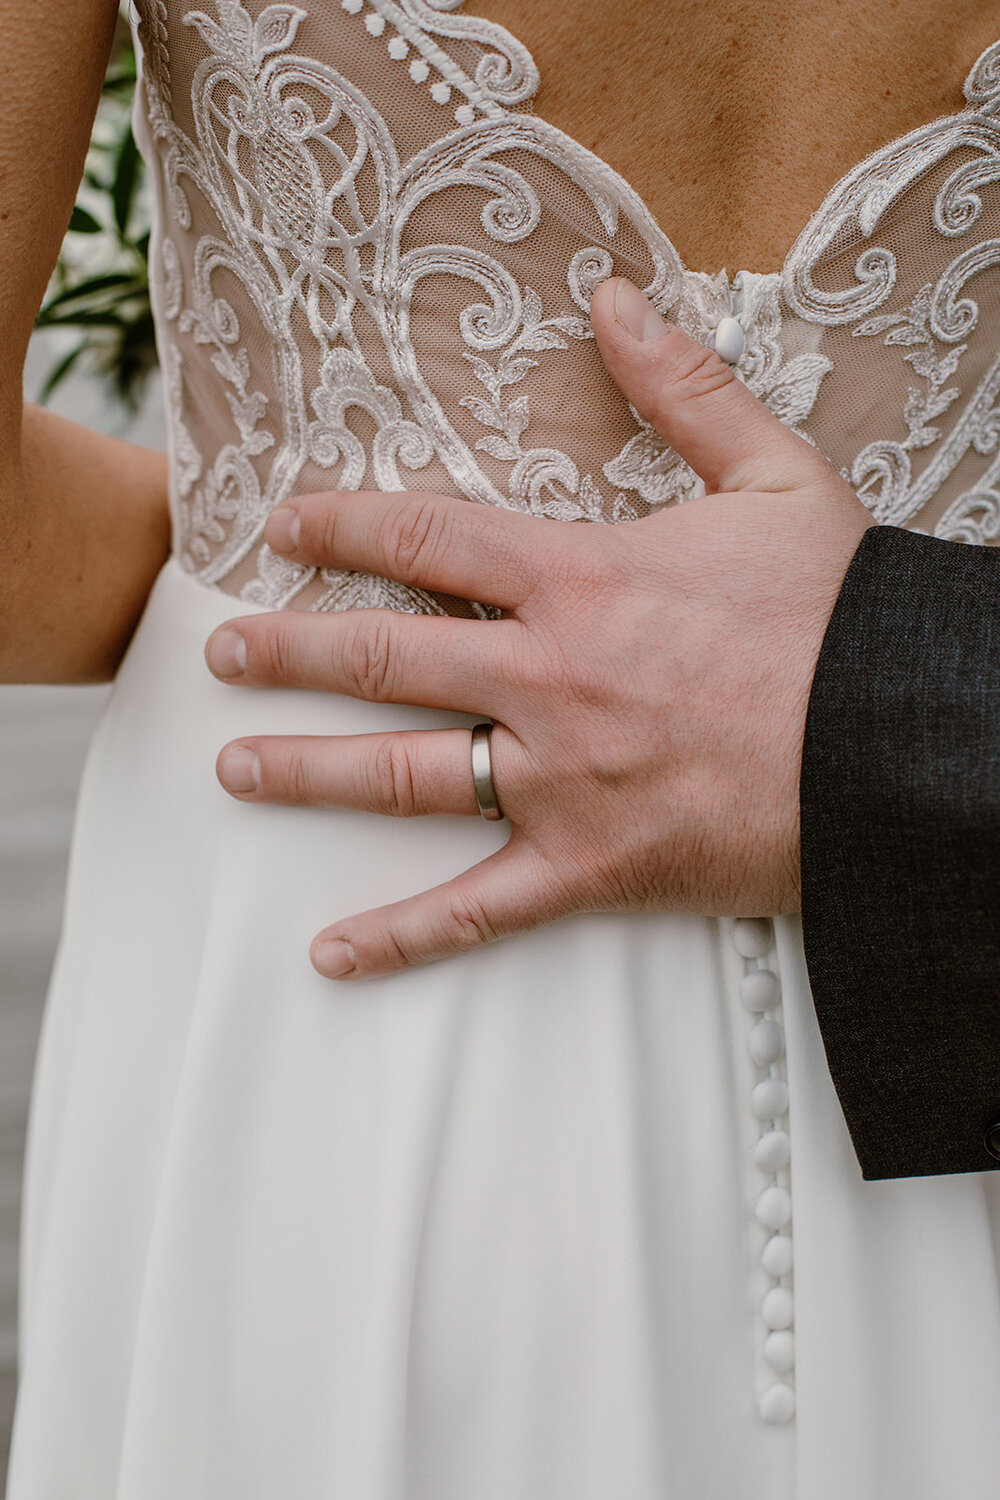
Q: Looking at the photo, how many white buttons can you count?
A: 11